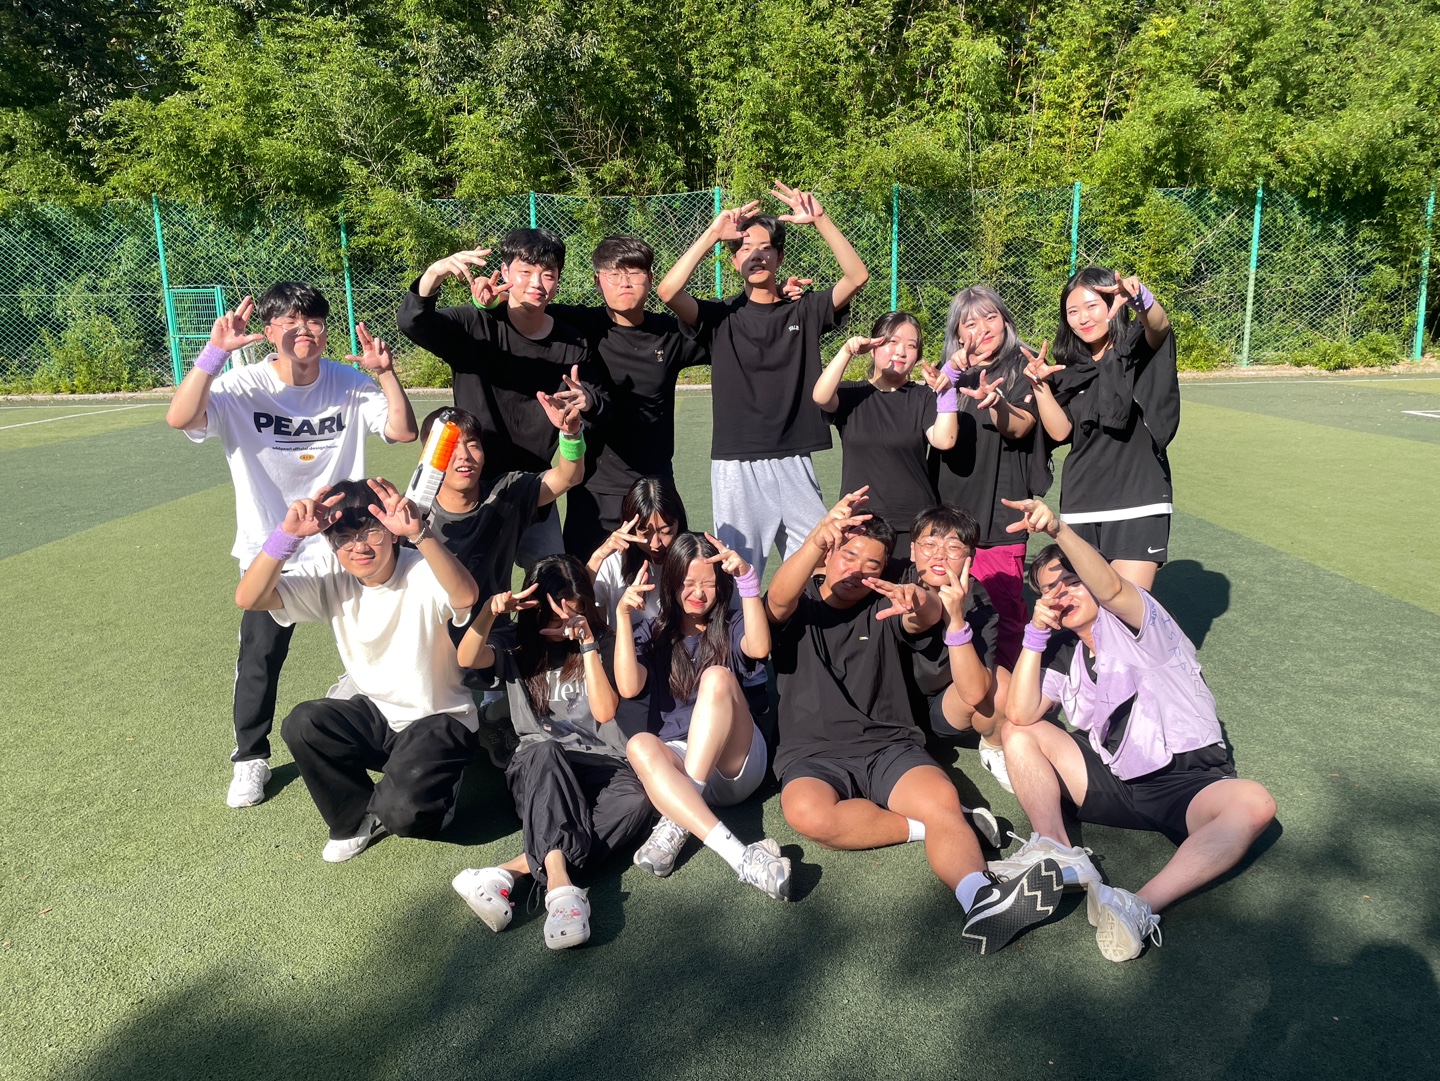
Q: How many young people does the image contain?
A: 15